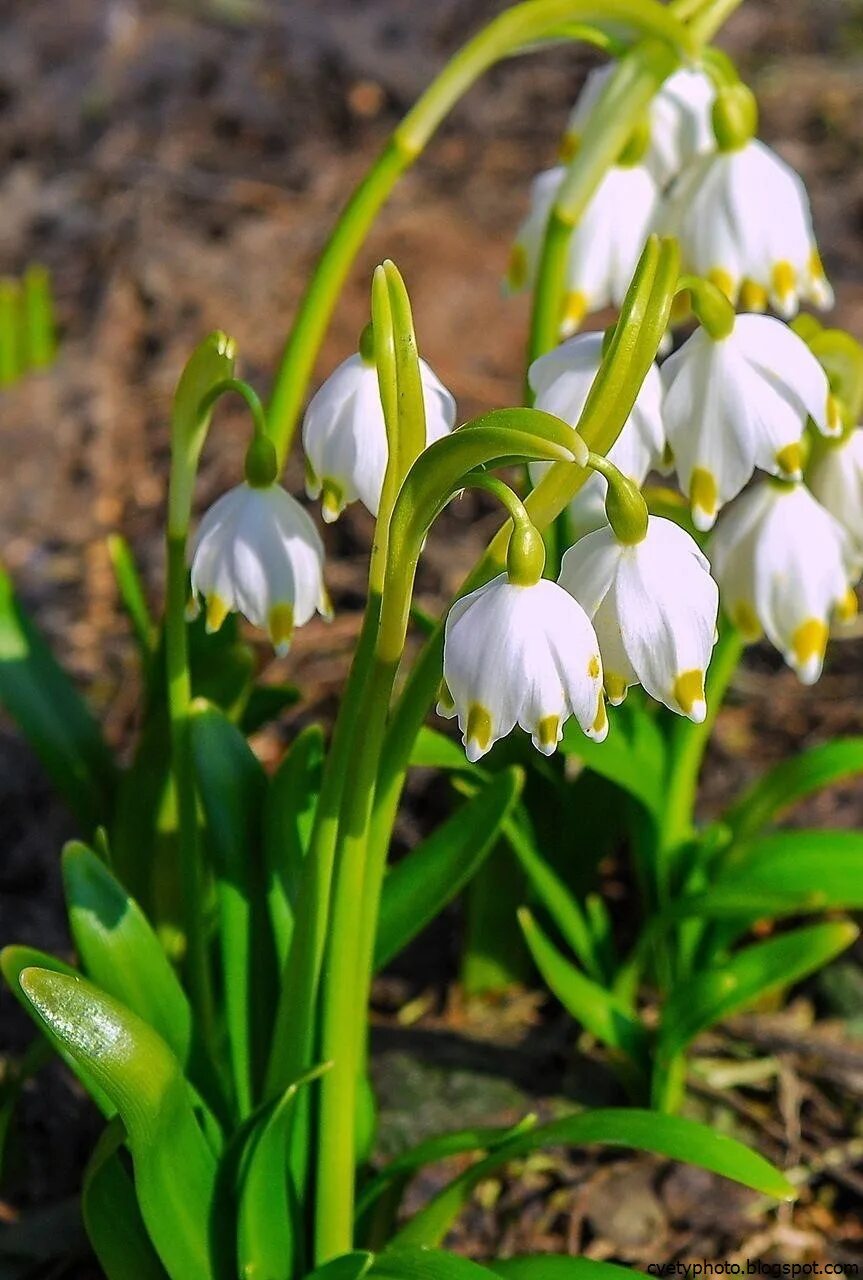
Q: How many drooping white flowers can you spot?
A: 11